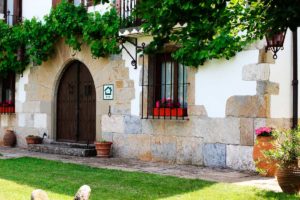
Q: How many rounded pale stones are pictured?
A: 2